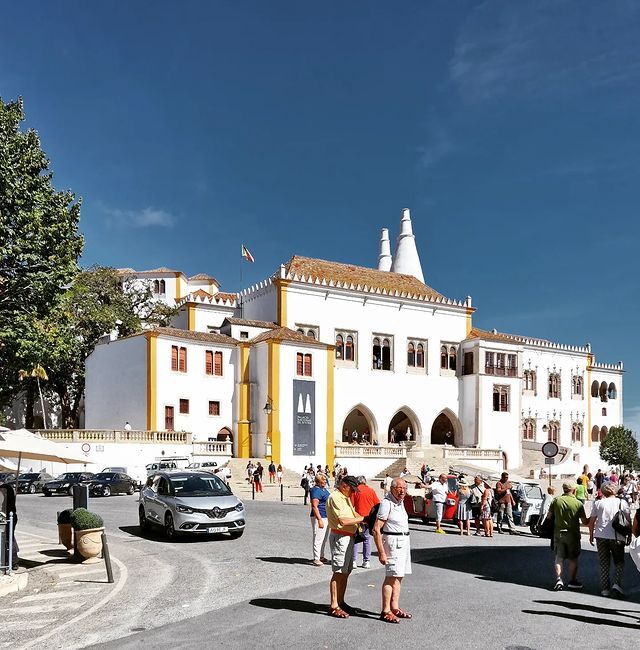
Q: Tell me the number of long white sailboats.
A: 0